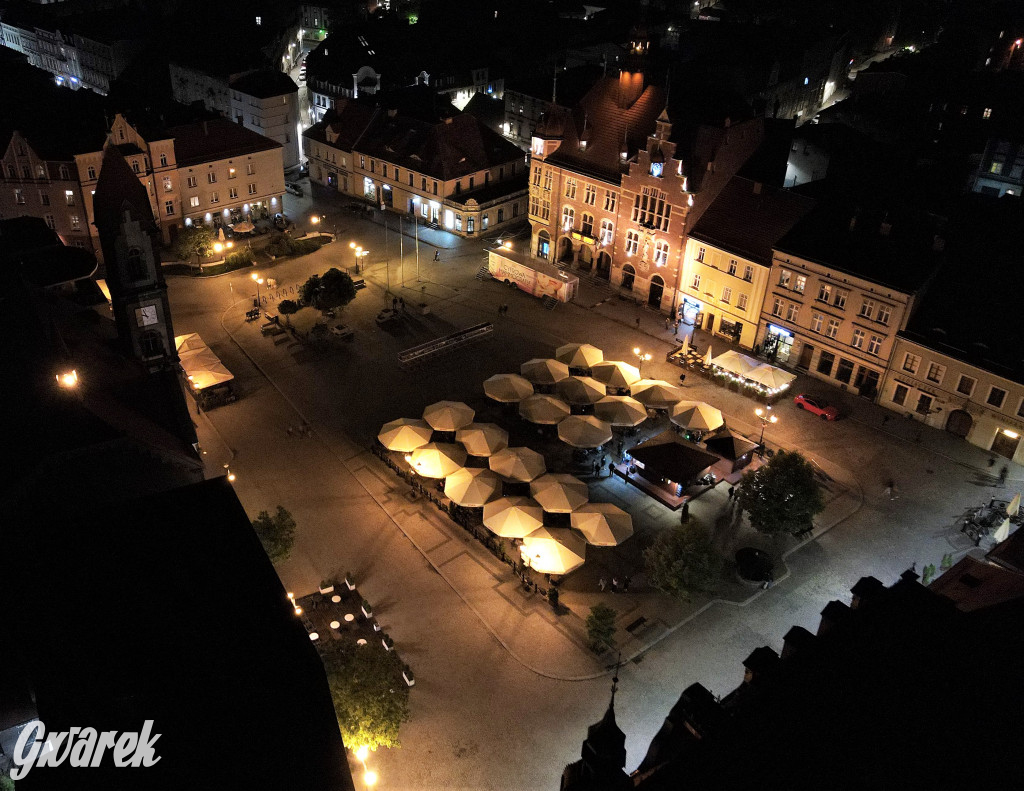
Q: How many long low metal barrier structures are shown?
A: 1